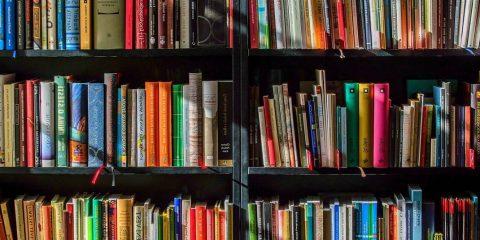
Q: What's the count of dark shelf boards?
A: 4